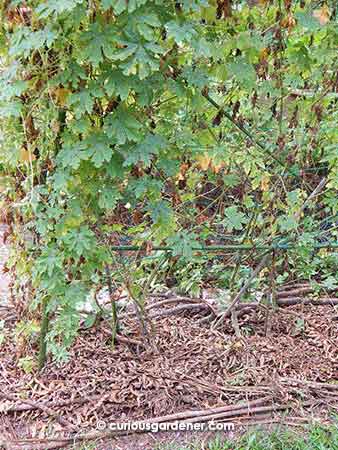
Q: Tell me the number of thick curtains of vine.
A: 1